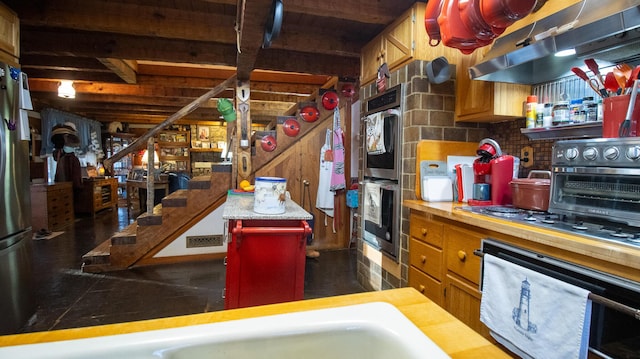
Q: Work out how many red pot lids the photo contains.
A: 5